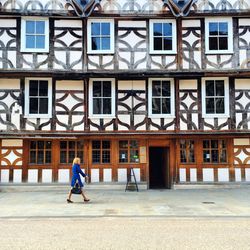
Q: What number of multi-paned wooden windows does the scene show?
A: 6